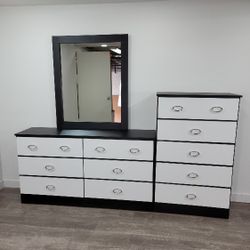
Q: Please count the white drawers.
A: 11